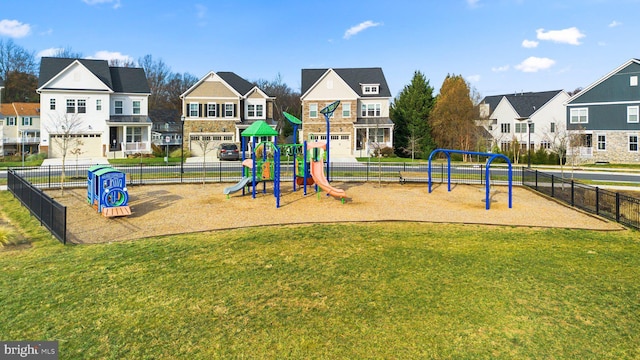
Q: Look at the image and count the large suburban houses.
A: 5